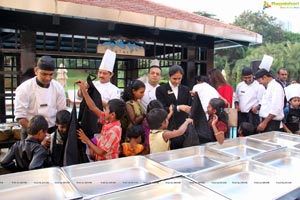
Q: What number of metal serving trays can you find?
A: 8